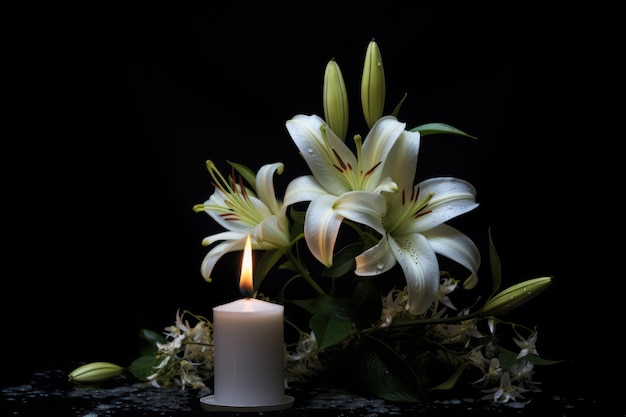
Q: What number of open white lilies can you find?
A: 3